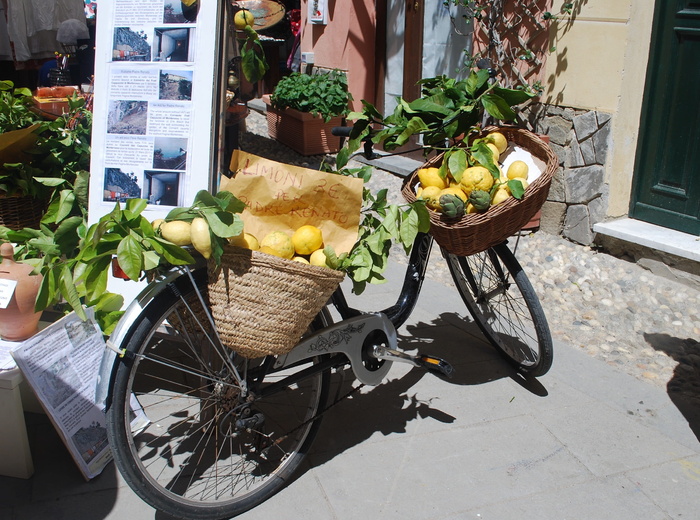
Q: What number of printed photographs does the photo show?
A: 11